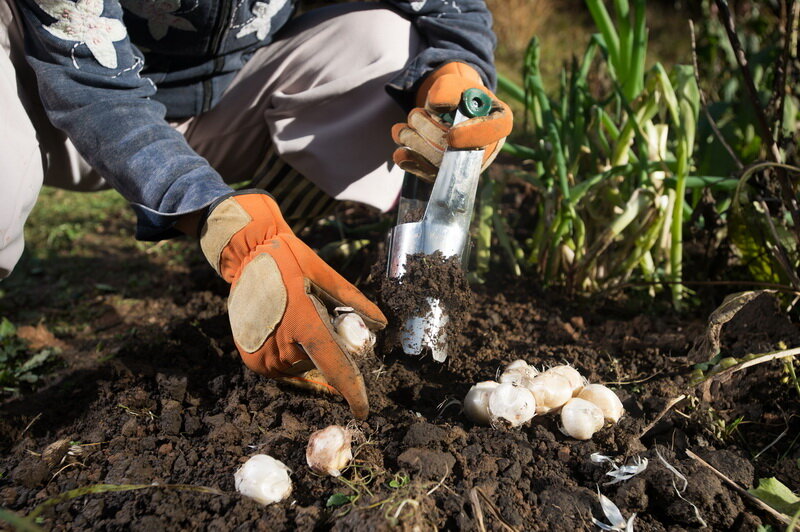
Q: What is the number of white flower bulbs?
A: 10